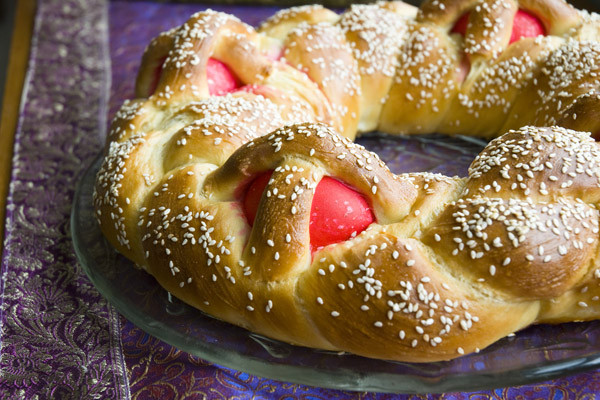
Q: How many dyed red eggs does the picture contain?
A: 3